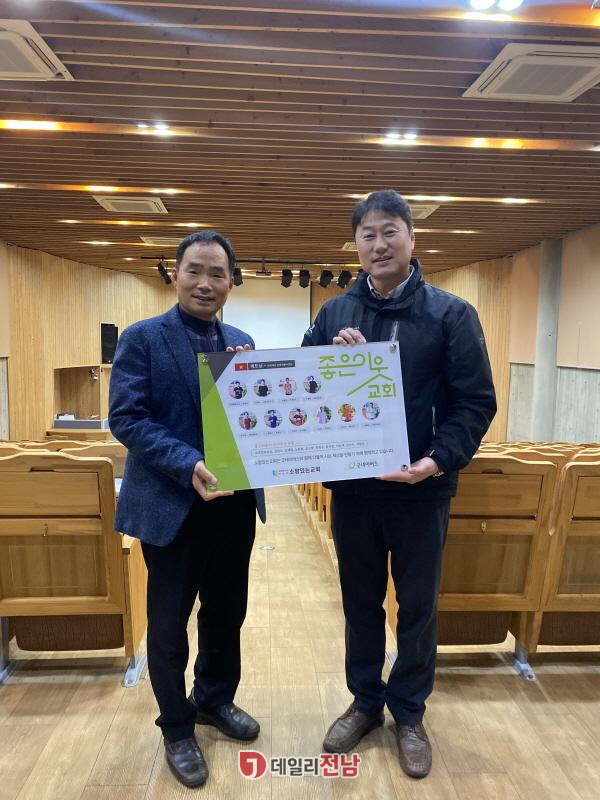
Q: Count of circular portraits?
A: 10